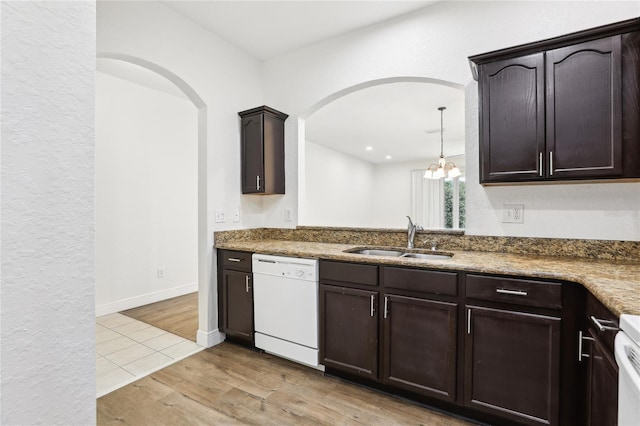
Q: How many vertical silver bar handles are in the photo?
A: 8